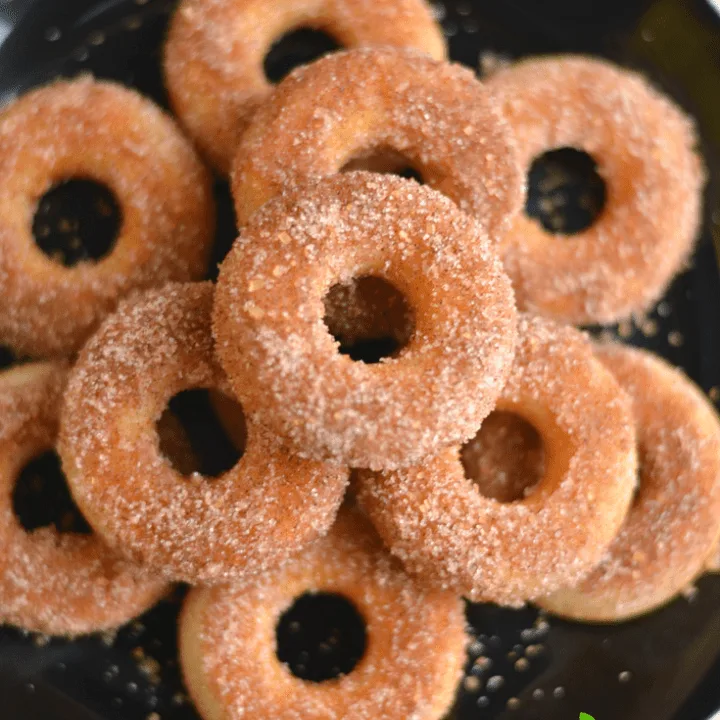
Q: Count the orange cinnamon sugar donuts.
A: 10